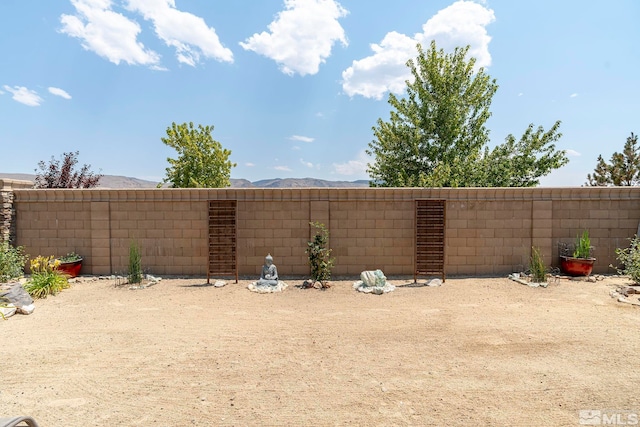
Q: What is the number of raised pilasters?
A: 3